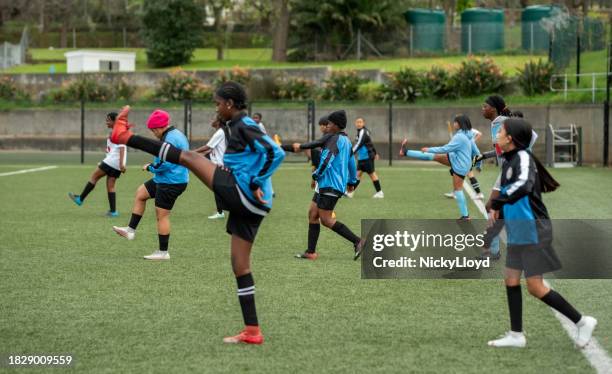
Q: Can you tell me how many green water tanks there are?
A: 3